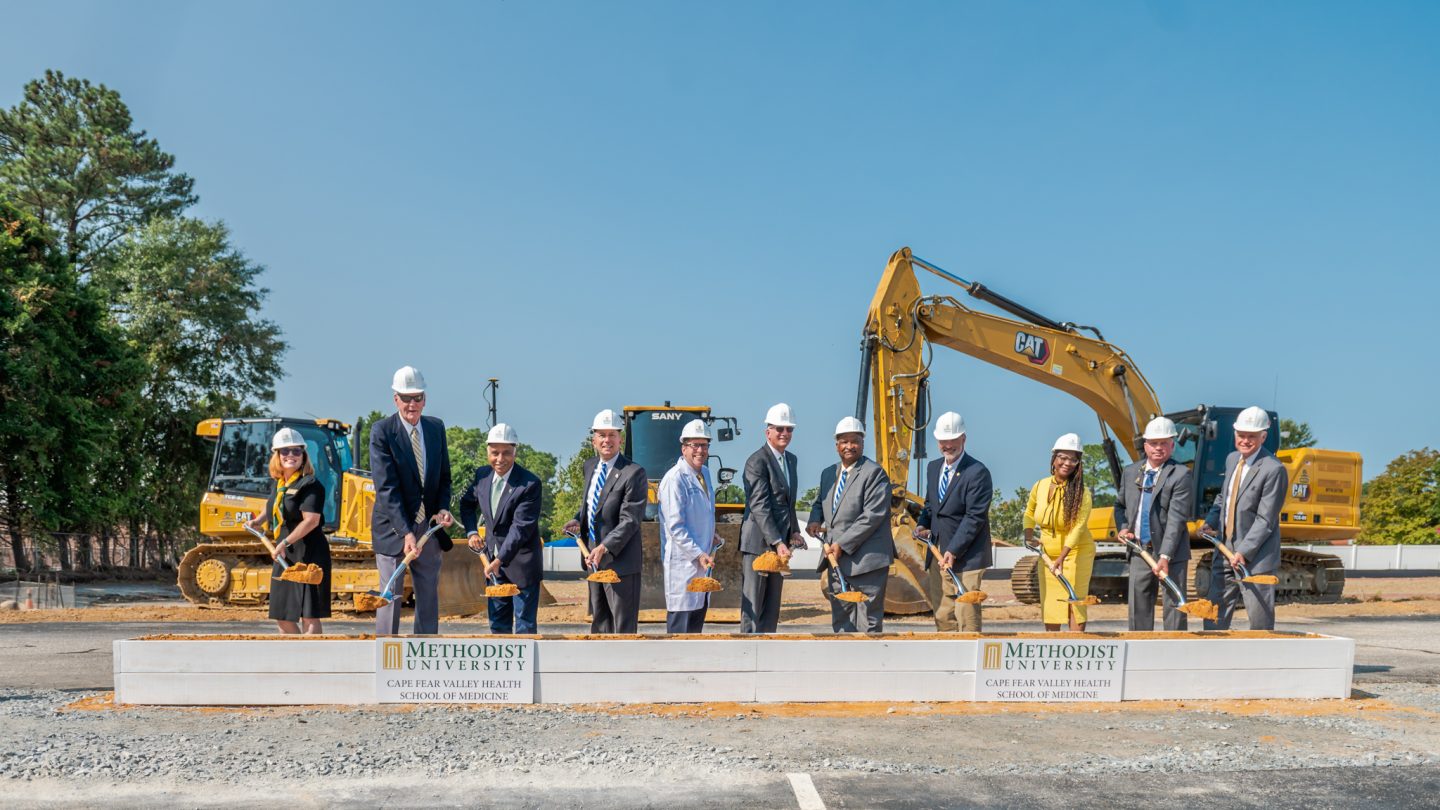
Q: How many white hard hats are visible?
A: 11